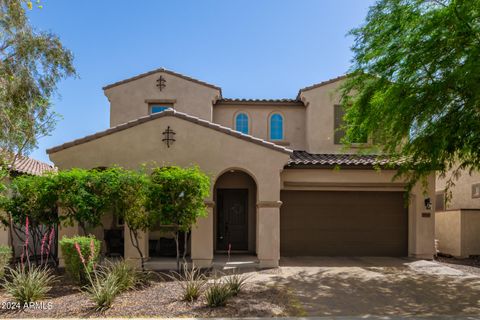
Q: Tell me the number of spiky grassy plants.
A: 6